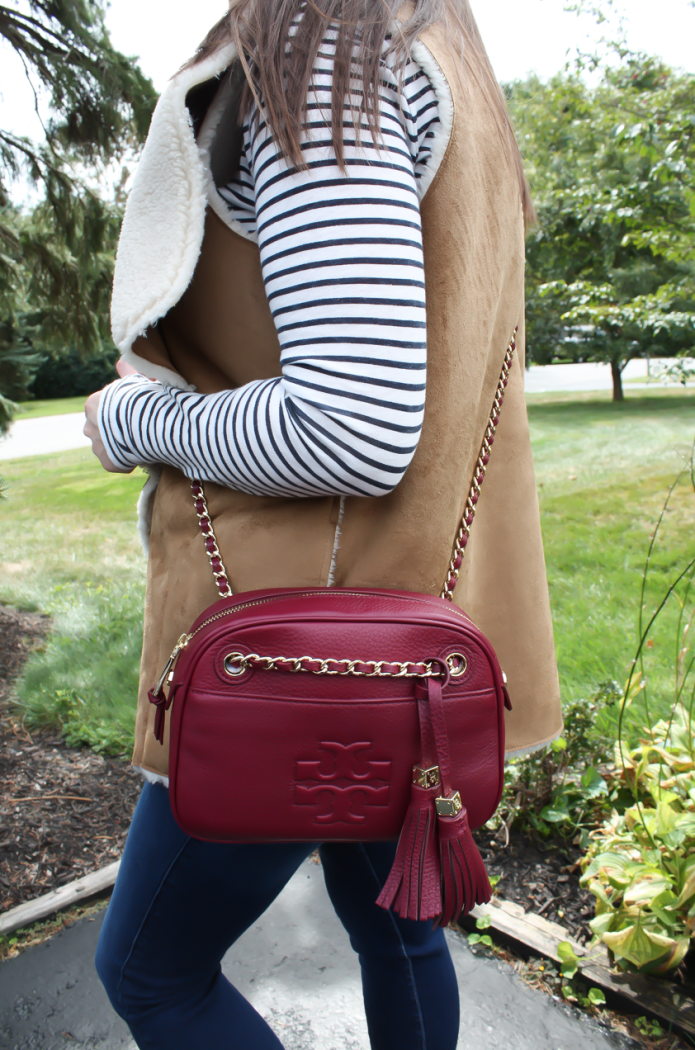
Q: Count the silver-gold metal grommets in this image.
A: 2